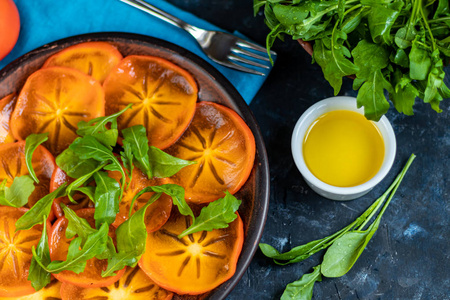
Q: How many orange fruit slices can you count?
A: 13